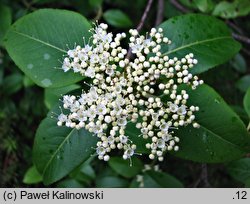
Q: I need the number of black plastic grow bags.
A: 0